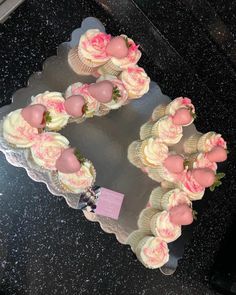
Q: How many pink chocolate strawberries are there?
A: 10